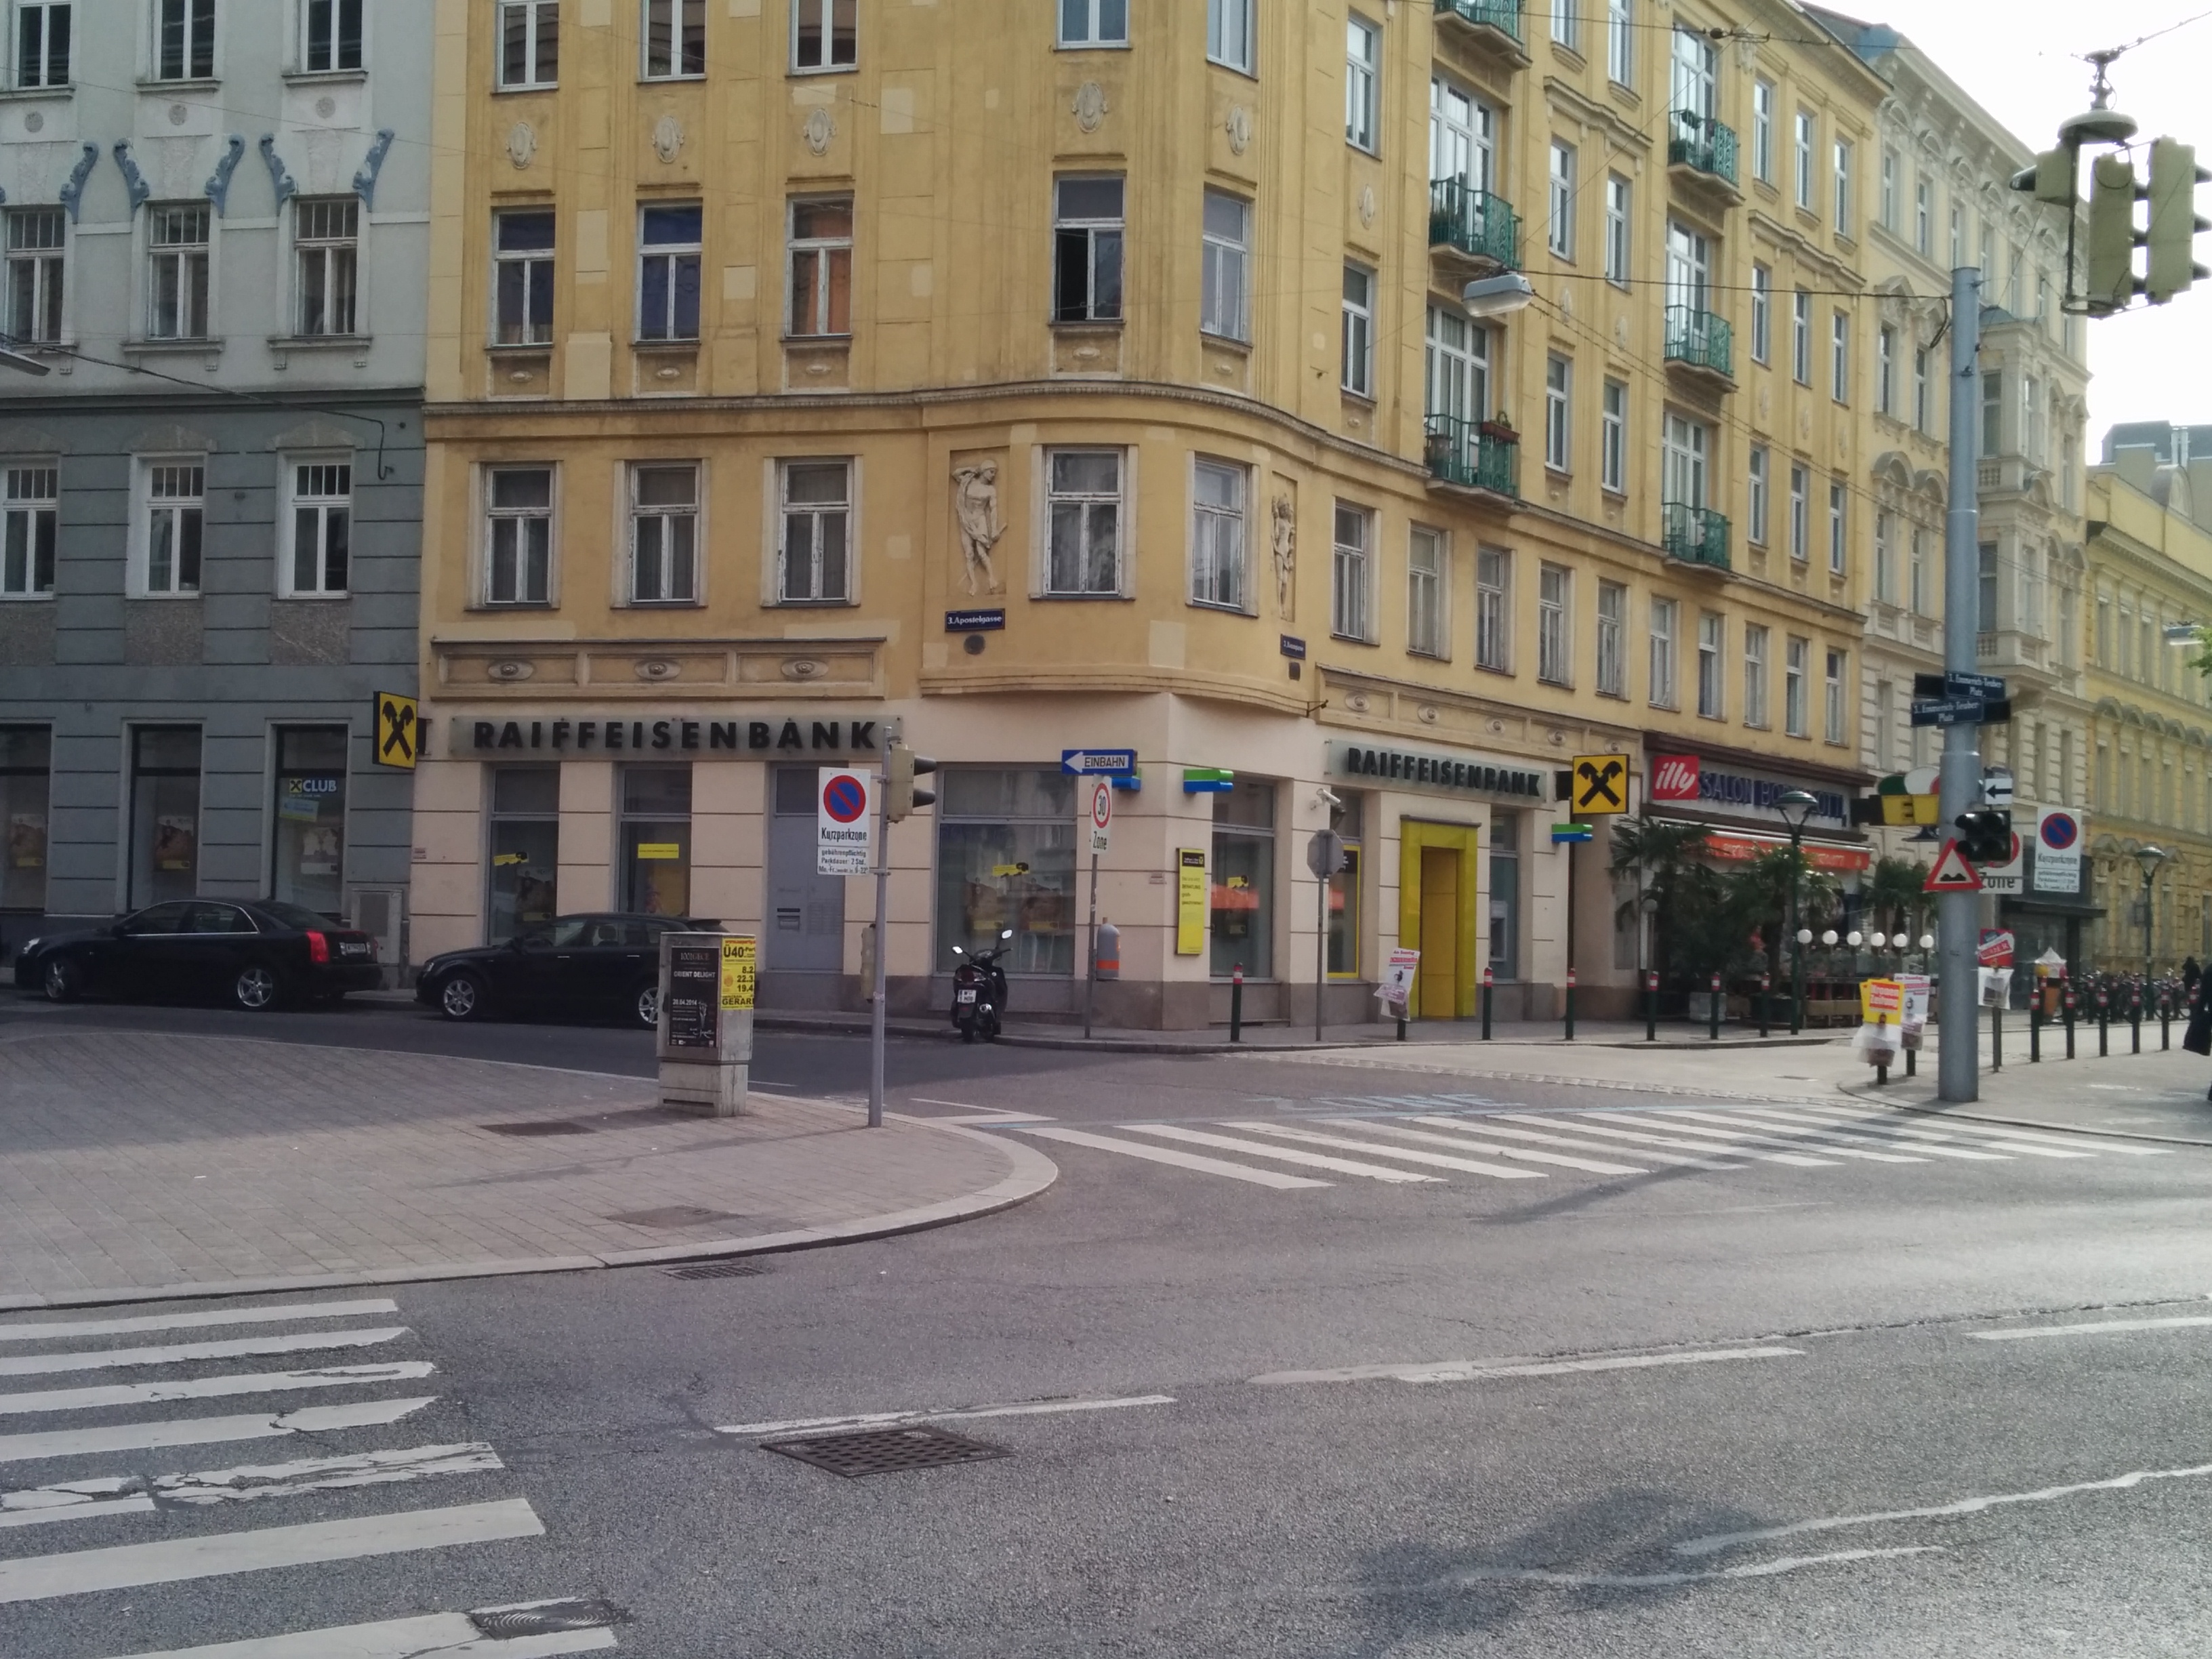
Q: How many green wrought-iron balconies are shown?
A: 6